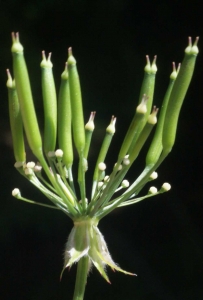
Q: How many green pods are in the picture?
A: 12